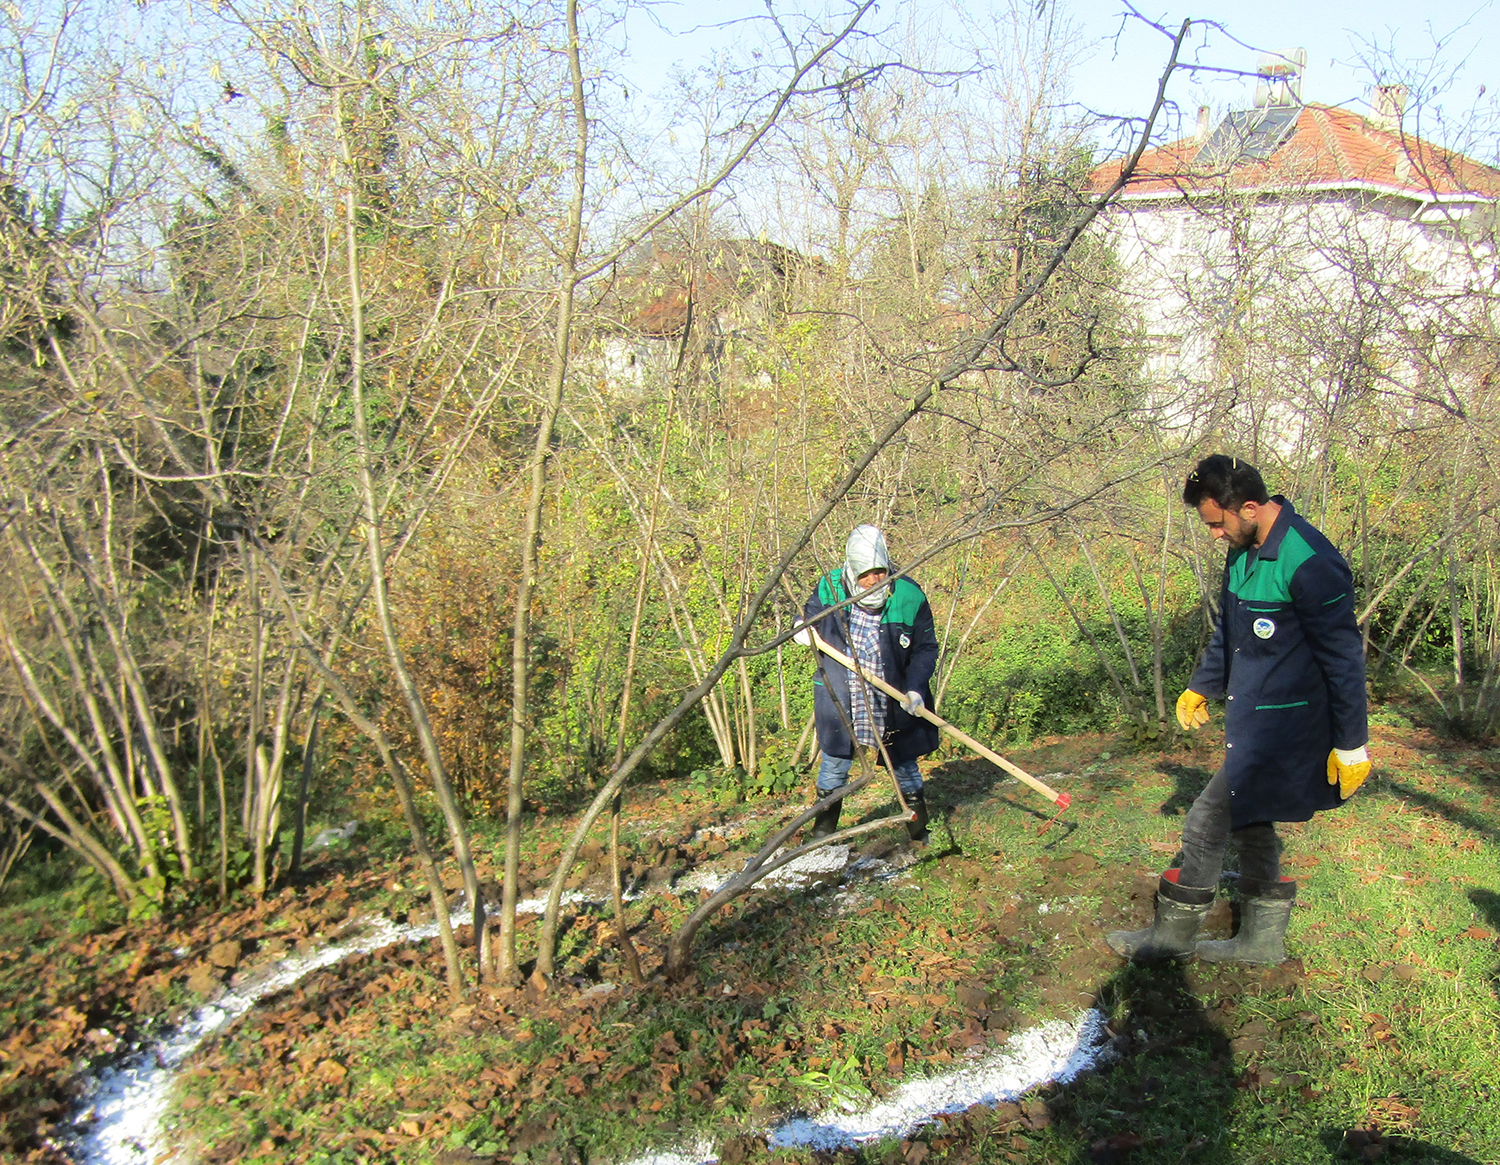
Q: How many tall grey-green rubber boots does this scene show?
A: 2